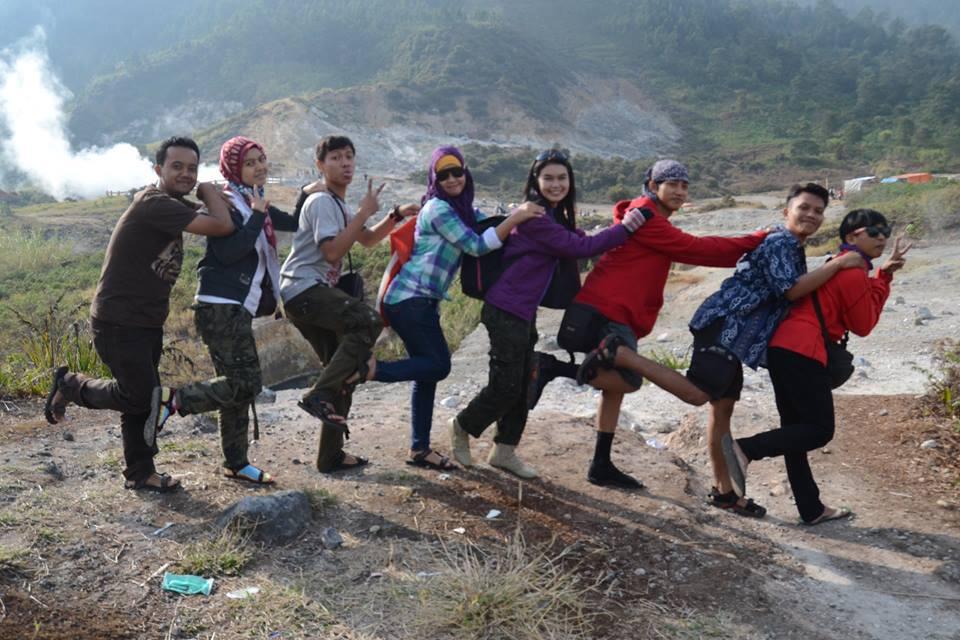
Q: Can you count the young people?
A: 8